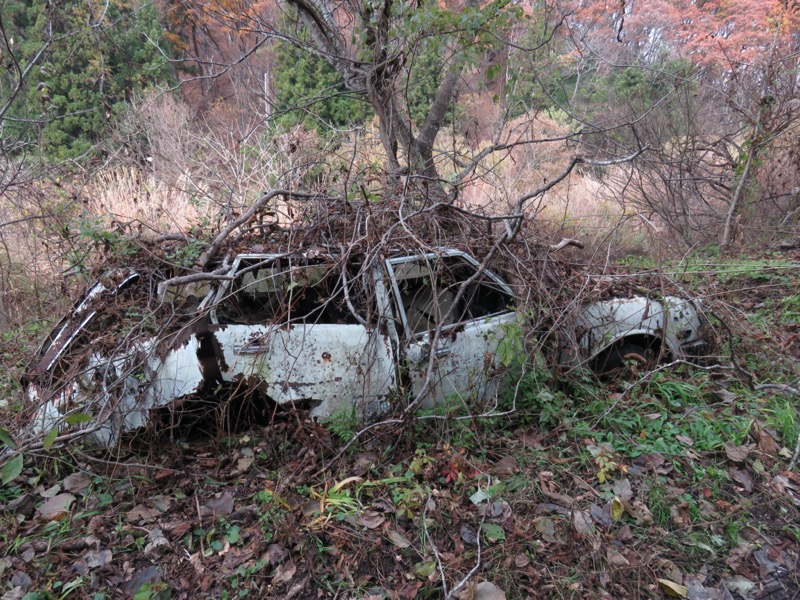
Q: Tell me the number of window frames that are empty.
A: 2